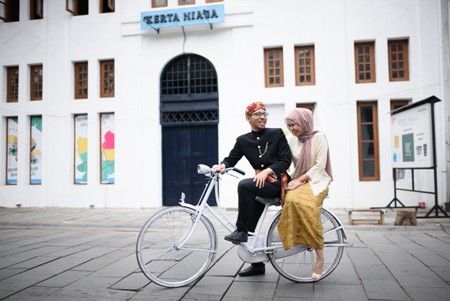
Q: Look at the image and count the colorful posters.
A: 4